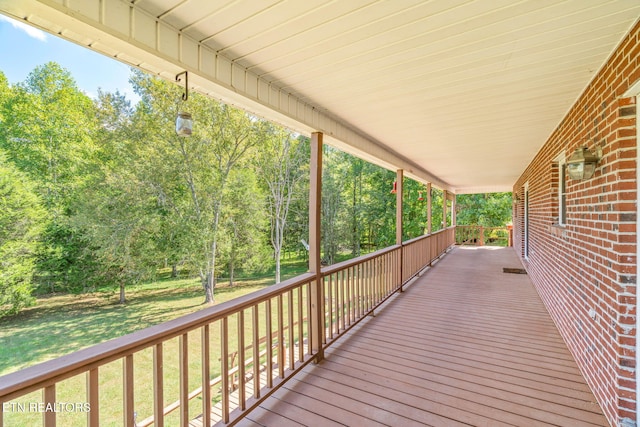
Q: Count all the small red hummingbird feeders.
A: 2